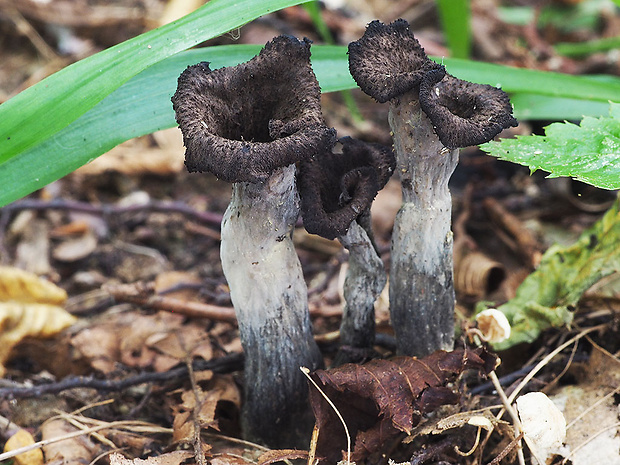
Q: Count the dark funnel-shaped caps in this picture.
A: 4